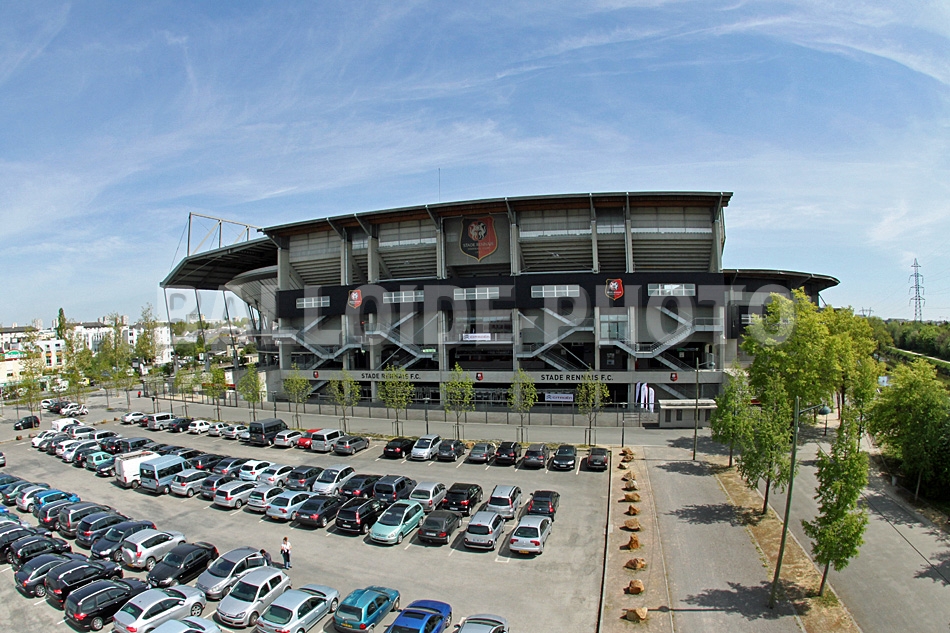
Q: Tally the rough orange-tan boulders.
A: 12